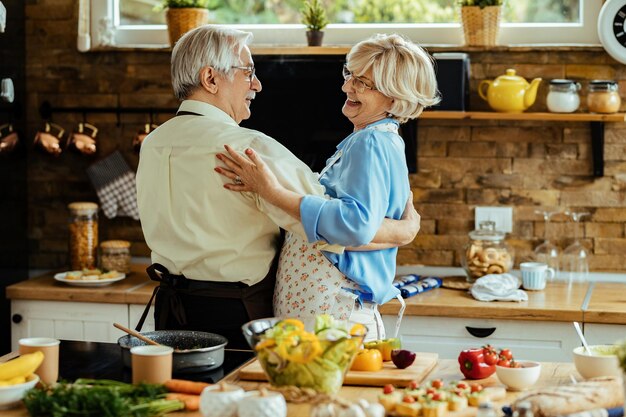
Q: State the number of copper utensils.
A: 4